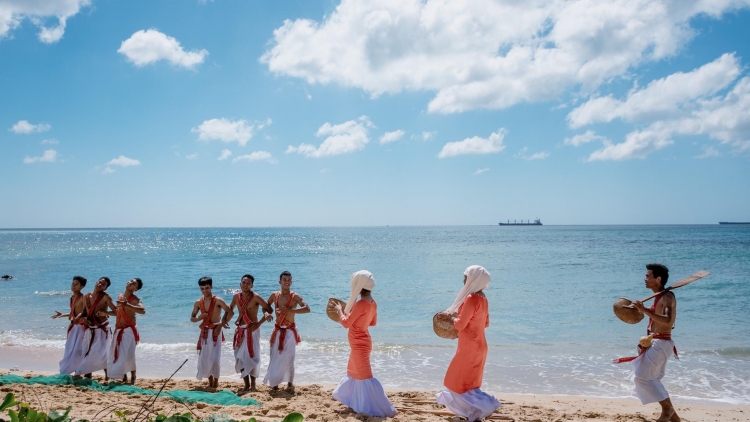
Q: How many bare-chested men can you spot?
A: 7